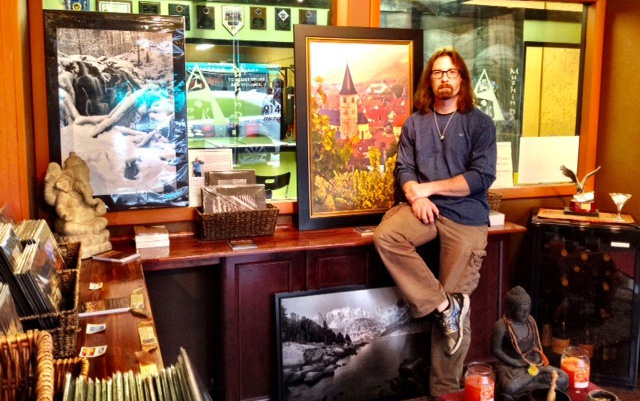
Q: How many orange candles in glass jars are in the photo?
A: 2